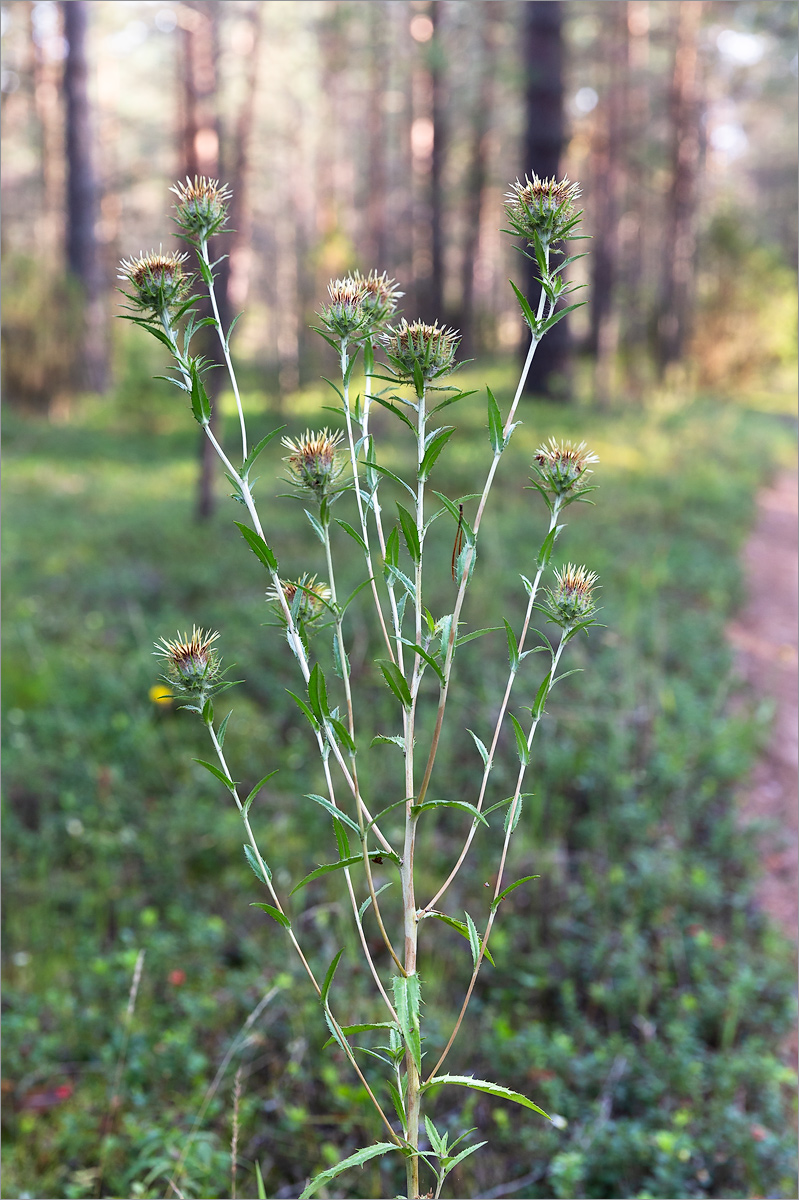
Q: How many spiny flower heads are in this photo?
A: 11